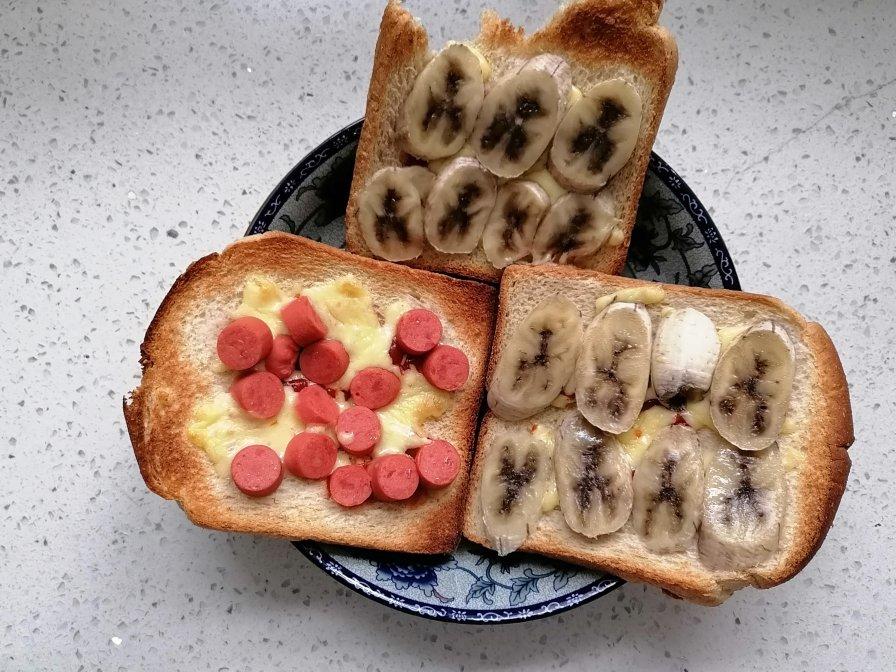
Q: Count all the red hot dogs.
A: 15